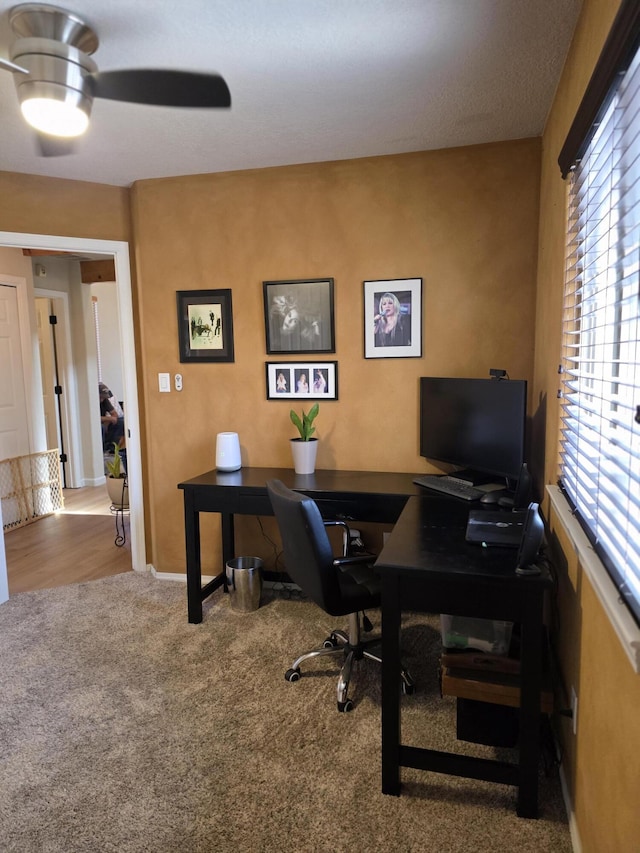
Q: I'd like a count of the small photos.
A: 3